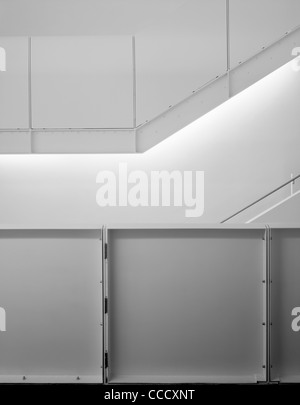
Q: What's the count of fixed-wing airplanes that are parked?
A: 0